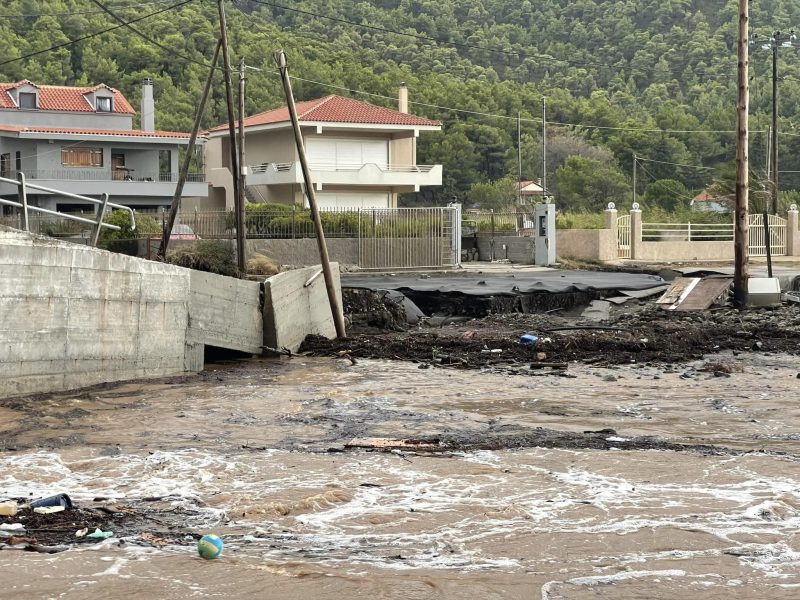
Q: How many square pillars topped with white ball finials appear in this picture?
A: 3